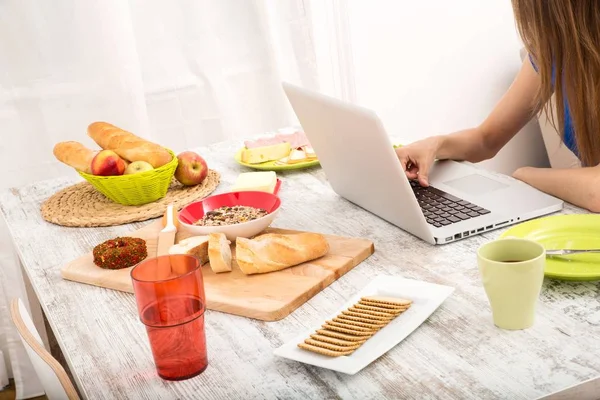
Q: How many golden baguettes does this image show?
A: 3